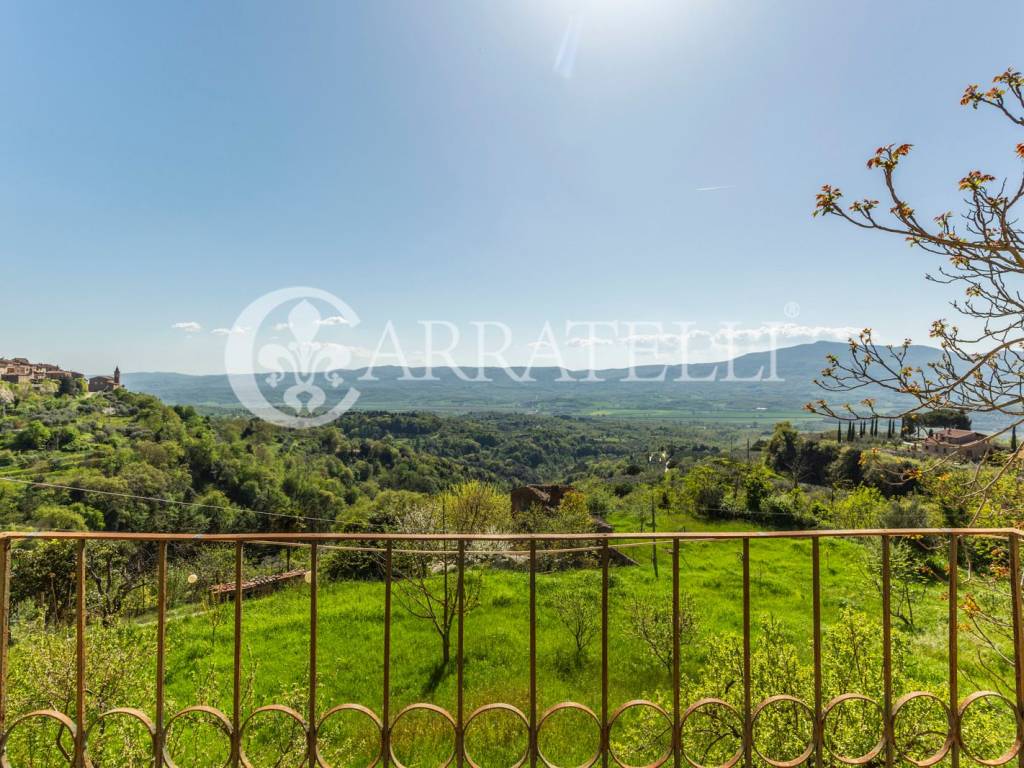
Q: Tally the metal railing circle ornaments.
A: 14